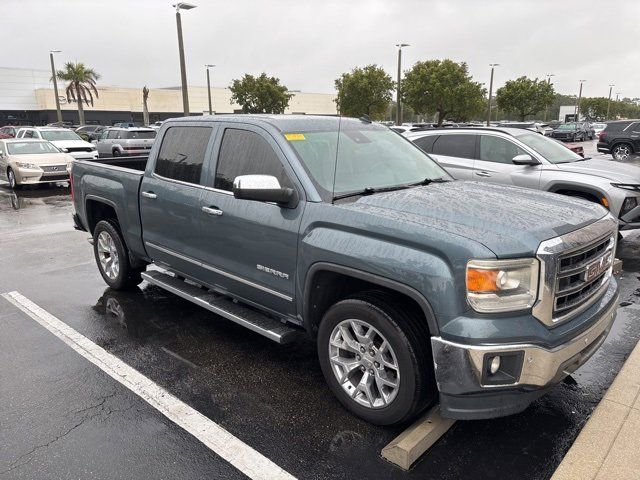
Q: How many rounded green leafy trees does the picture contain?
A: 4